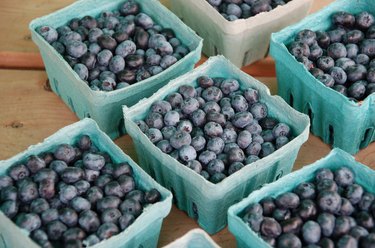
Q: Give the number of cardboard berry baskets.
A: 7